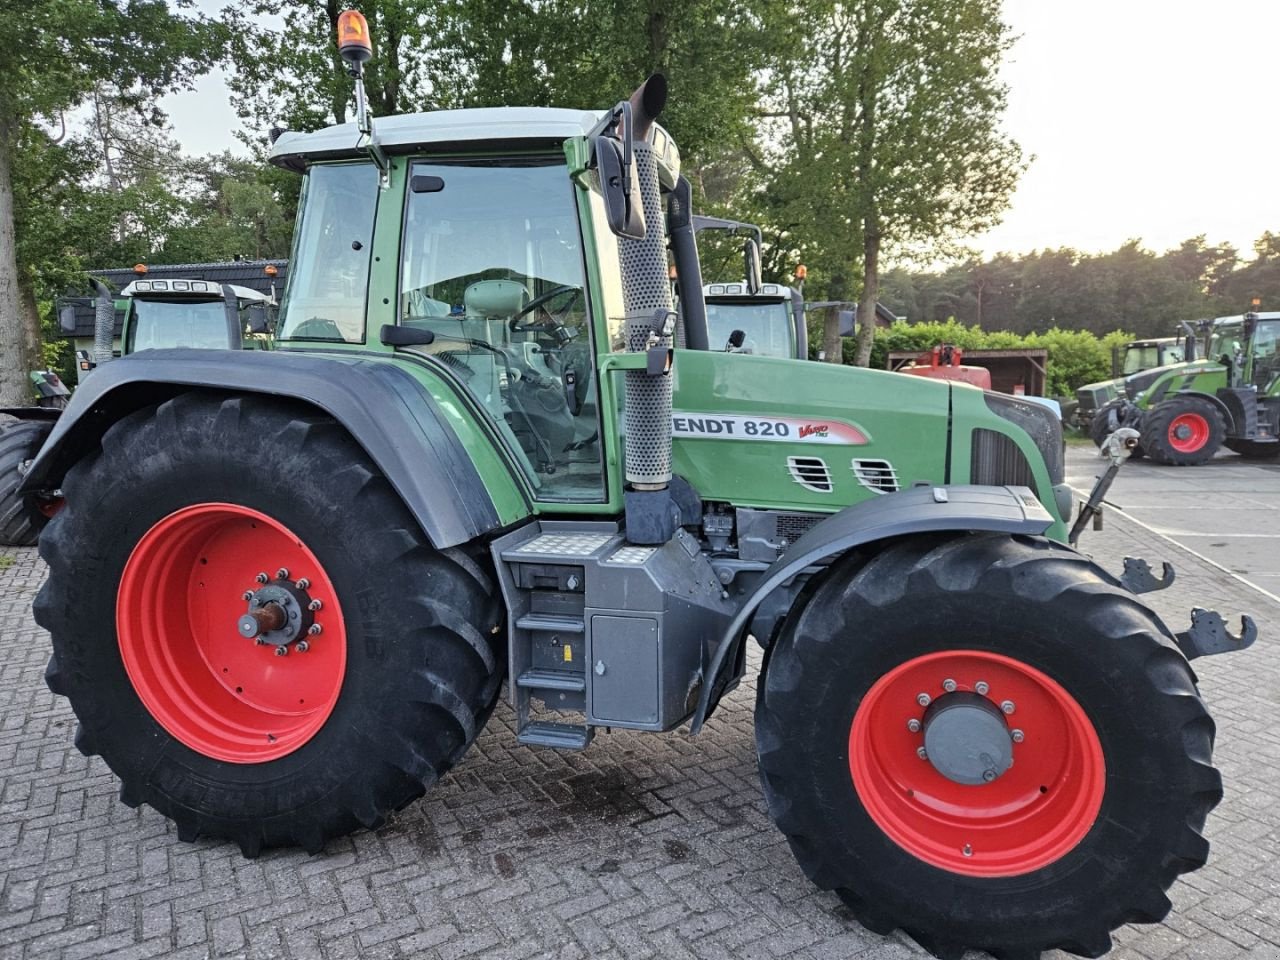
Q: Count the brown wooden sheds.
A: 1